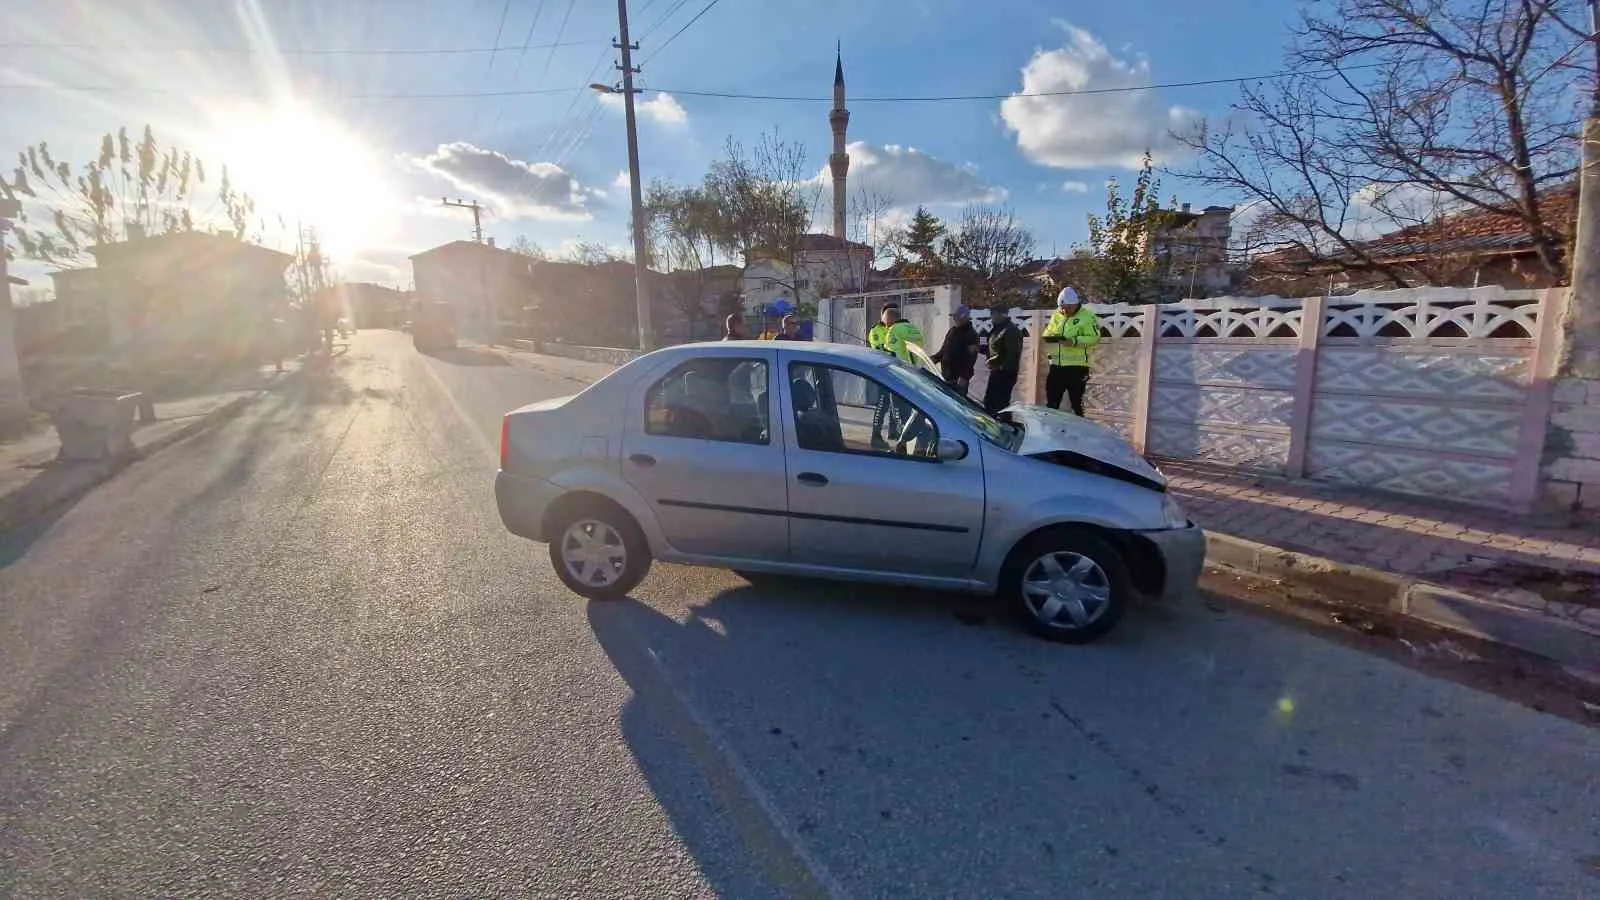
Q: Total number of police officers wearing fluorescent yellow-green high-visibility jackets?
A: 3